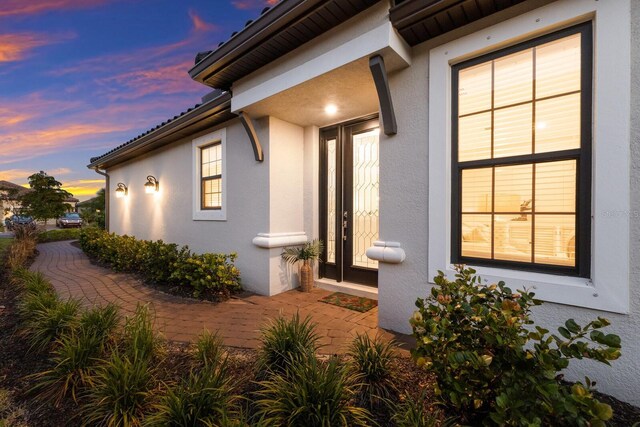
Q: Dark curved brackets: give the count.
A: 2